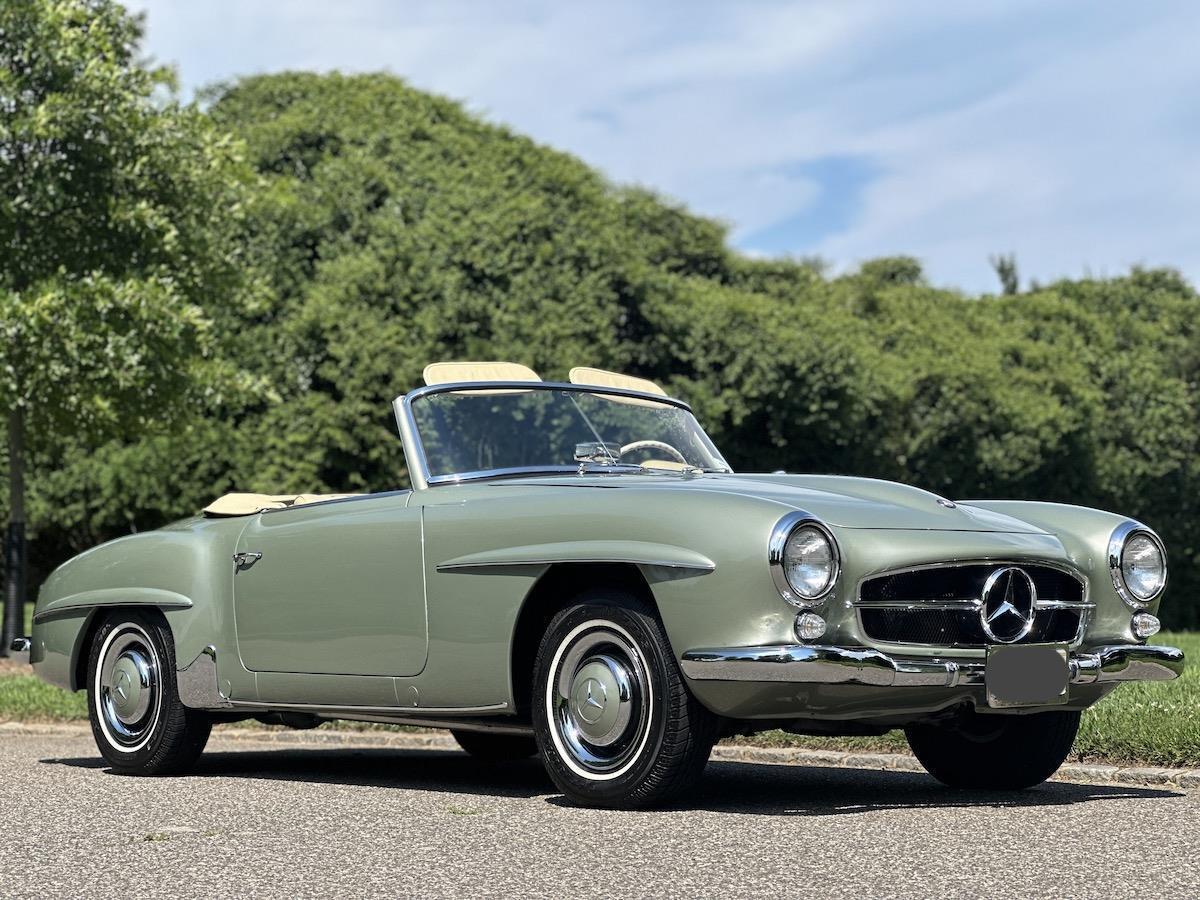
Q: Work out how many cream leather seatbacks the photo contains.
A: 2